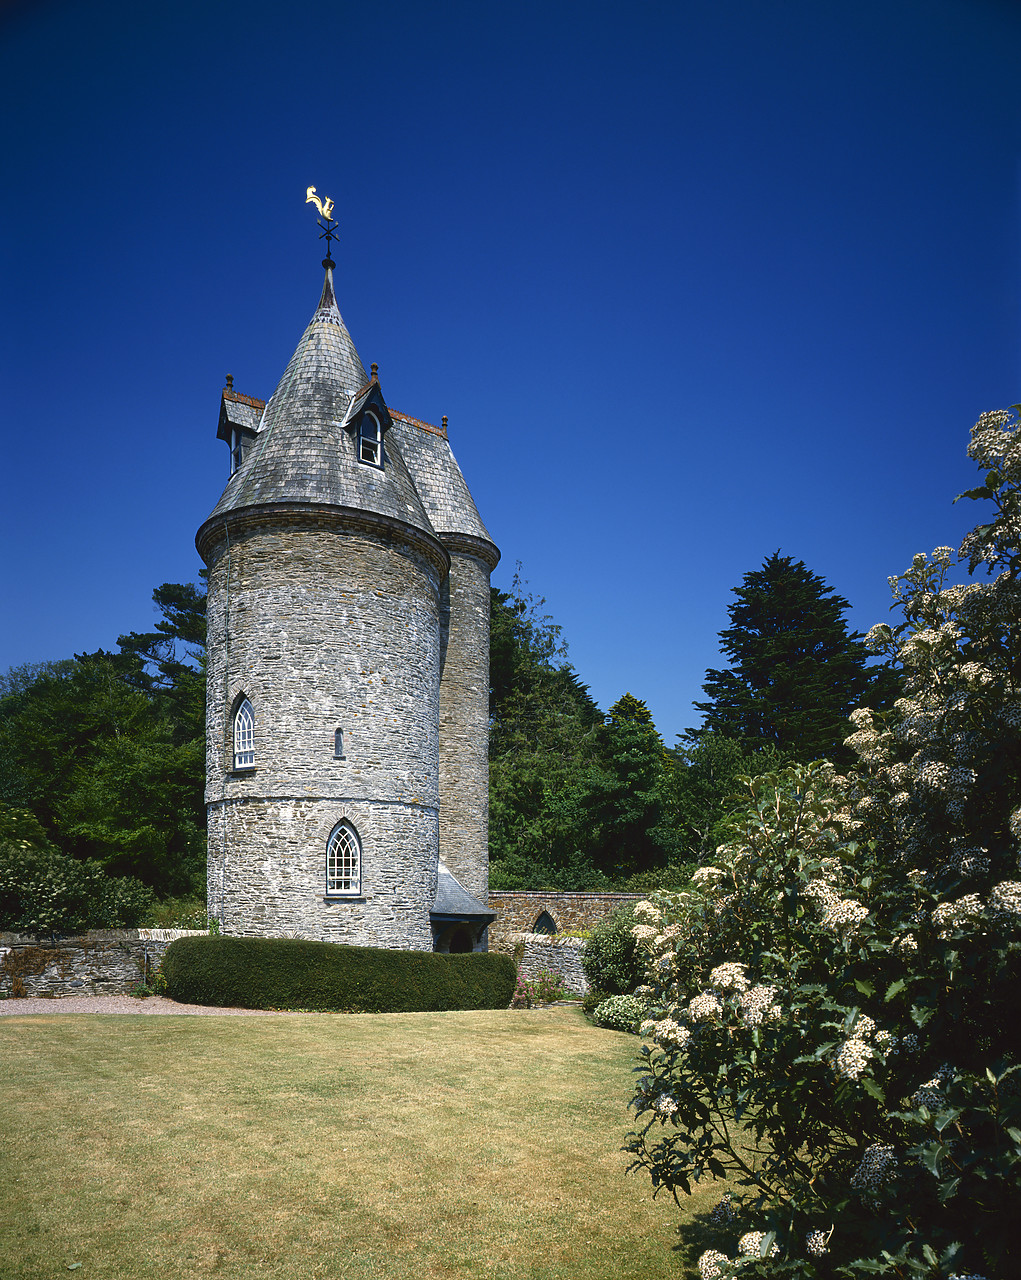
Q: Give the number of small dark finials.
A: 3